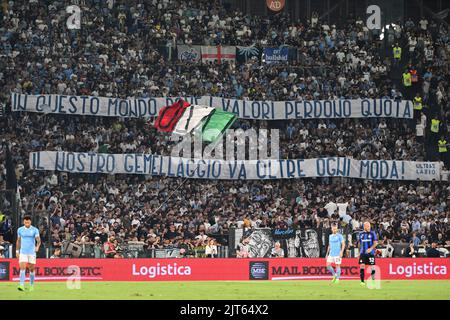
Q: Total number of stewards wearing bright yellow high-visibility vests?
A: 5